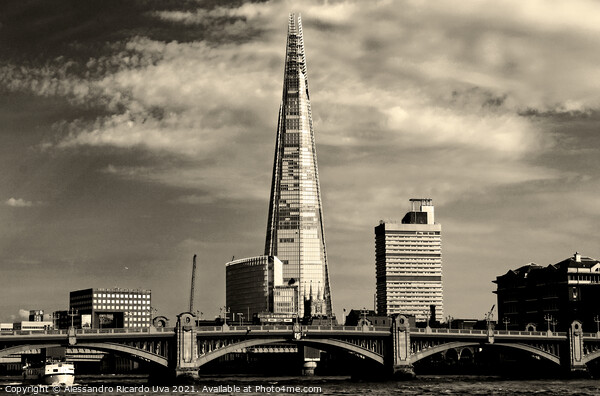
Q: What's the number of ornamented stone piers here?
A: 3